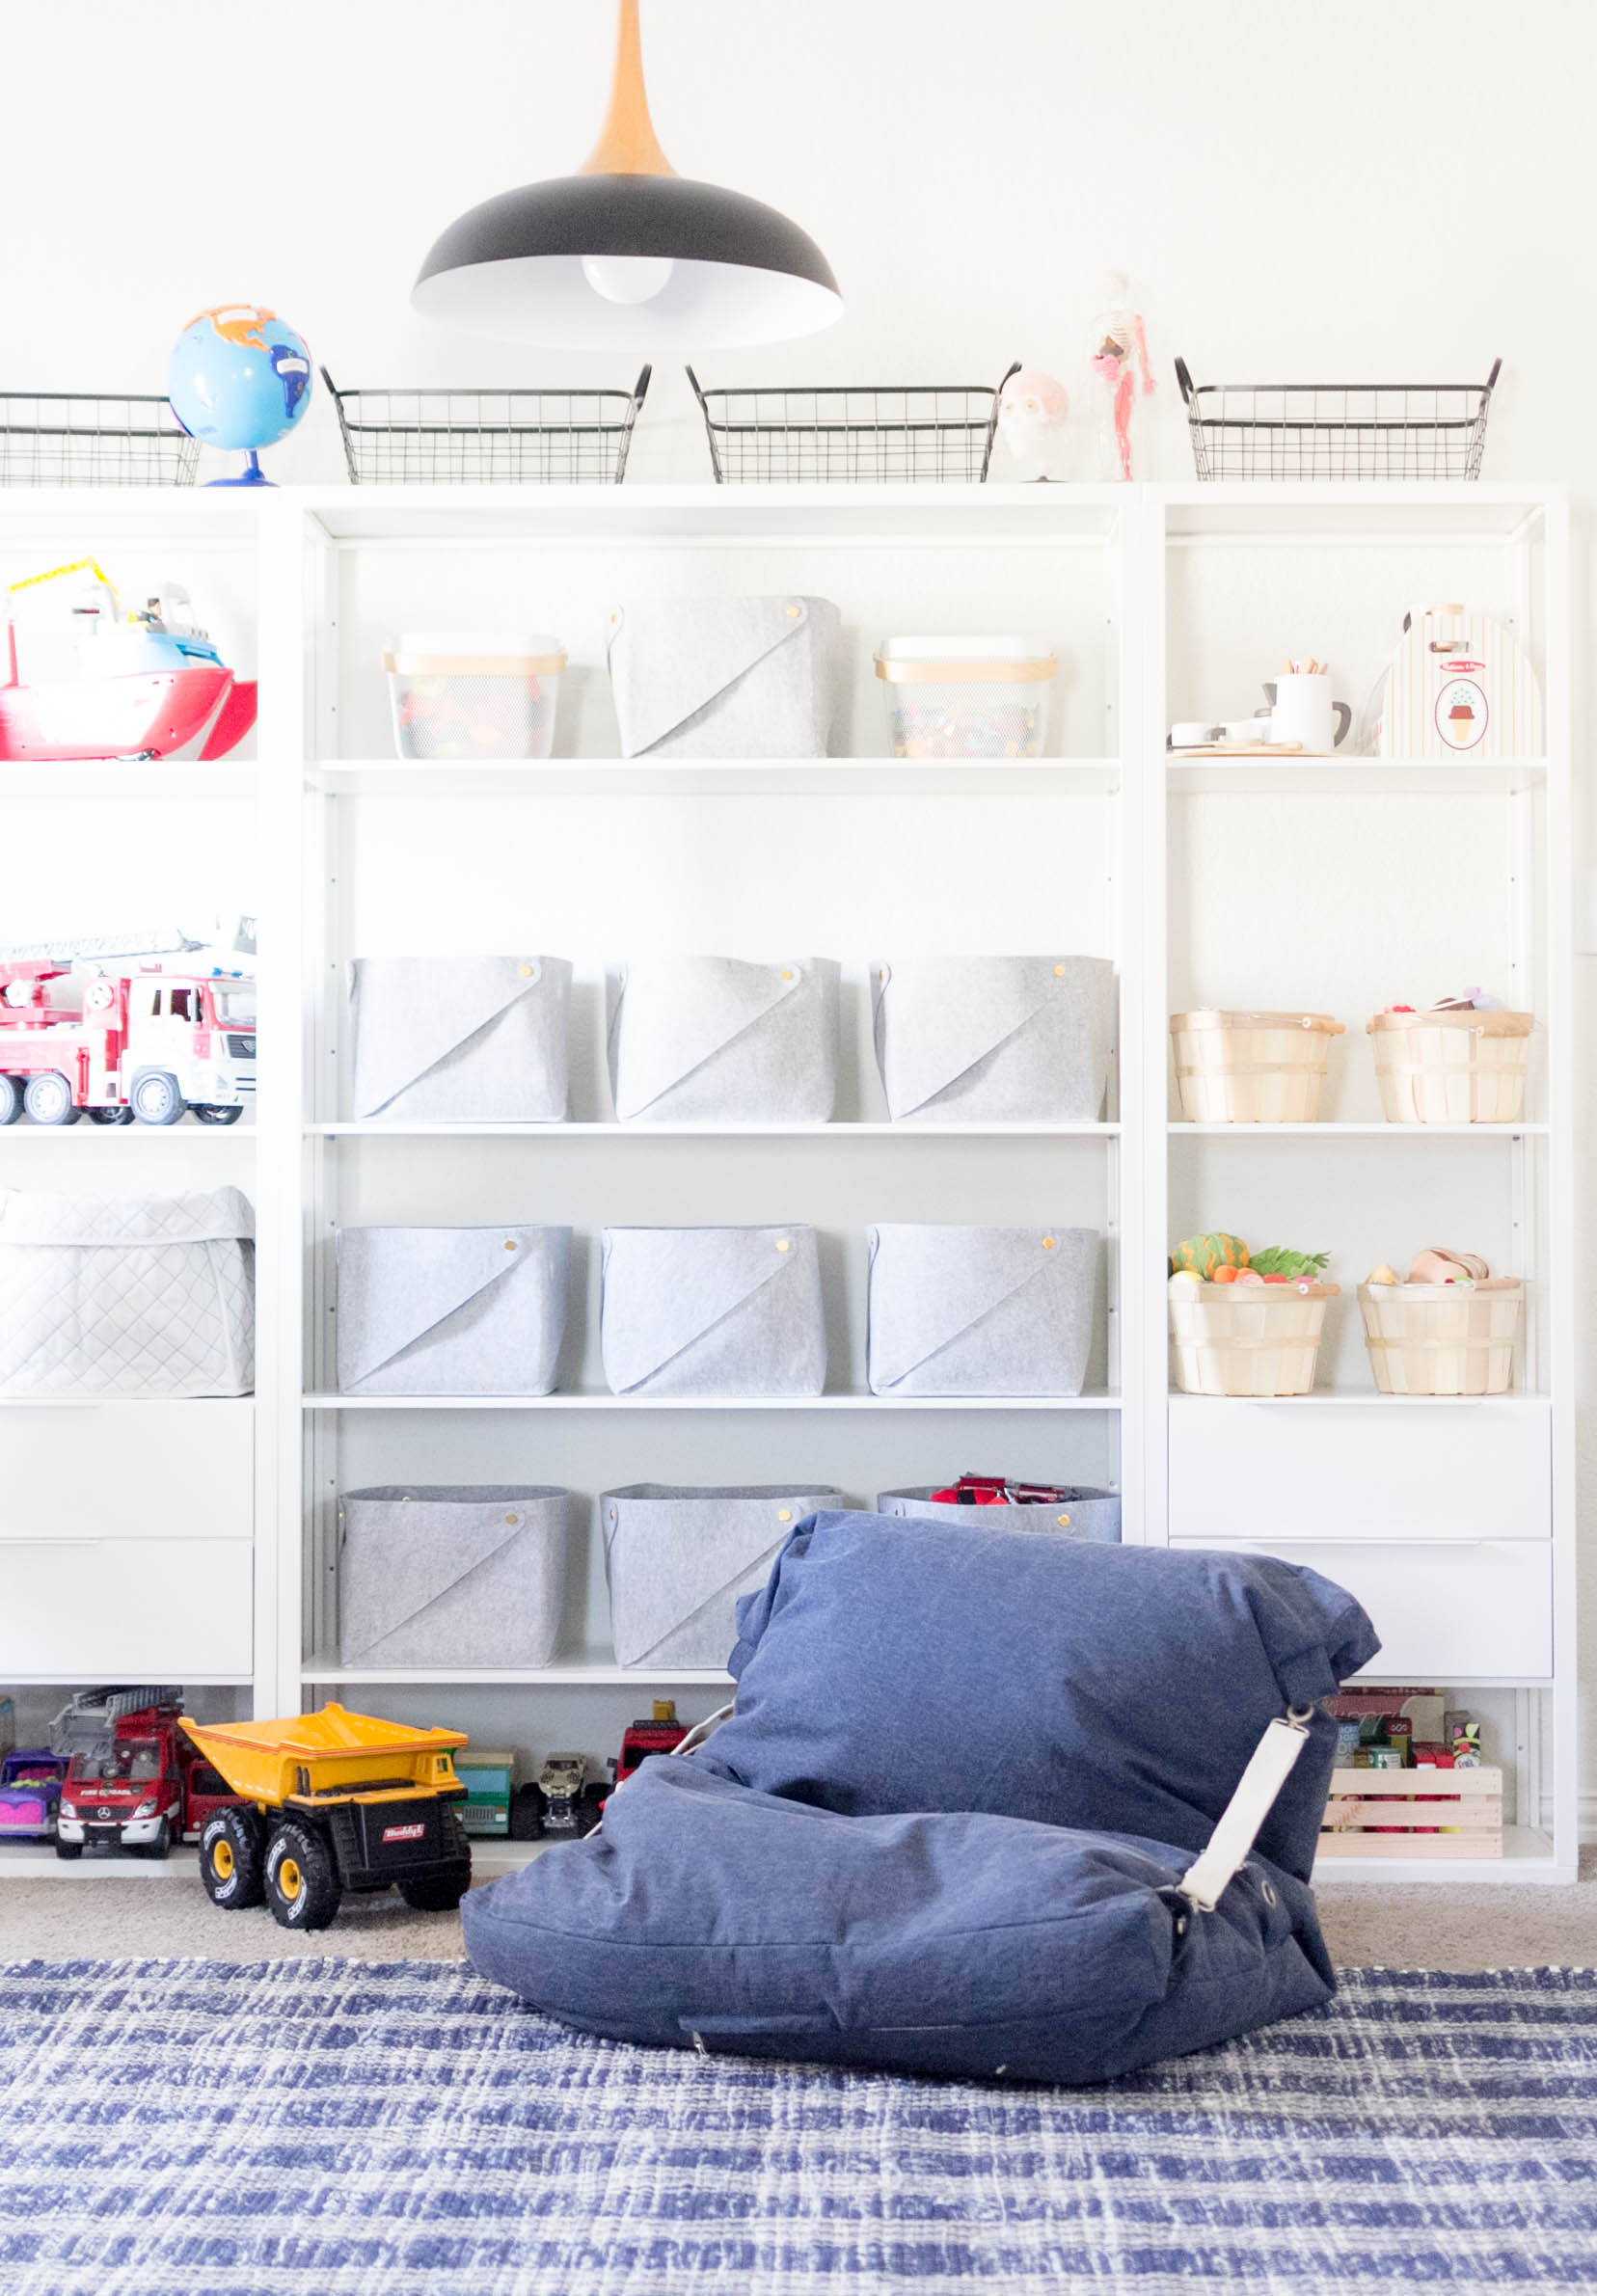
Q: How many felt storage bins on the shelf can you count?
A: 10